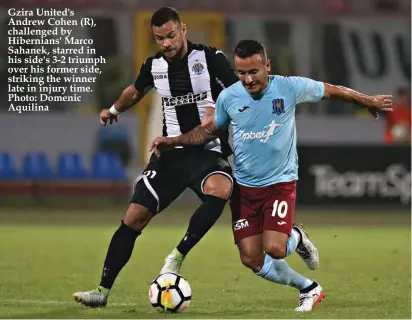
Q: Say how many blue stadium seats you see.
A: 4